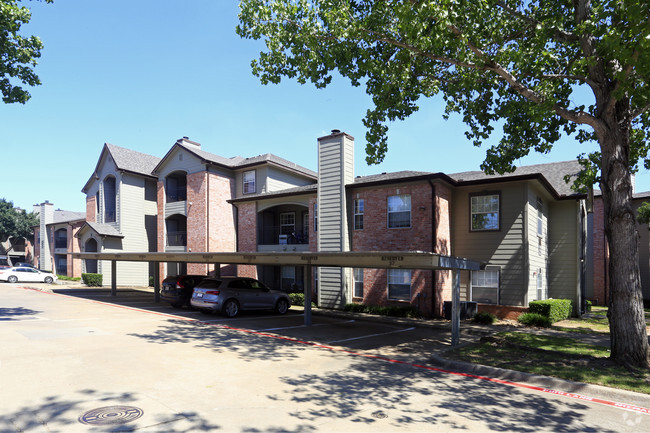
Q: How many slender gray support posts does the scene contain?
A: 5